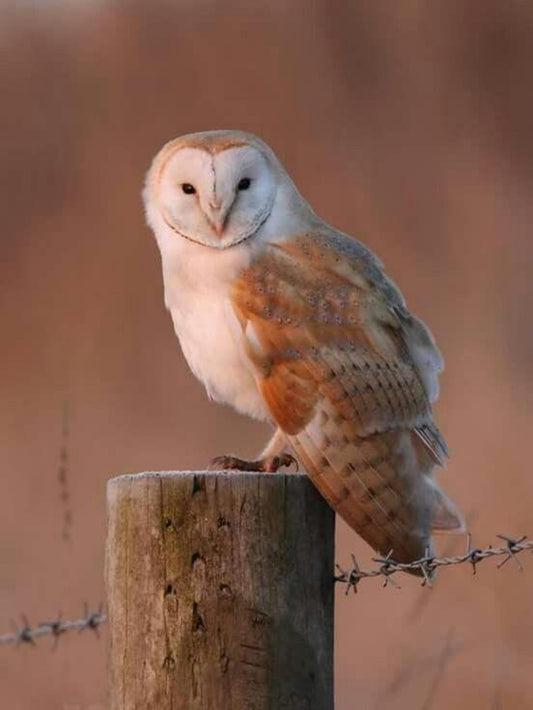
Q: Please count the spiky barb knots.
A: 8